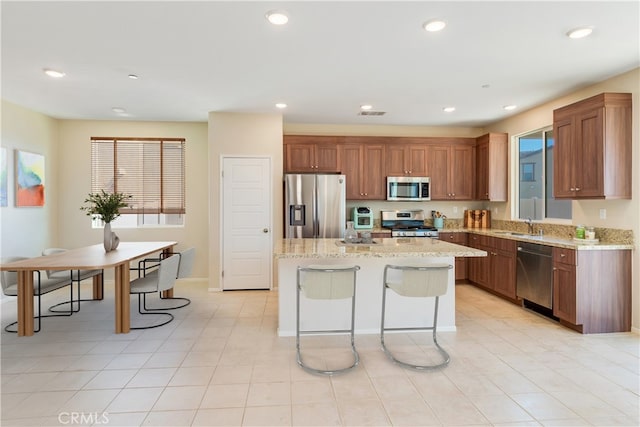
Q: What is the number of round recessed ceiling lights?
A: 8